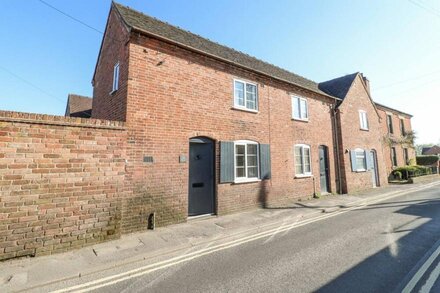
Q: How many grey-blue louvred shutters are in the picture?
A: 4